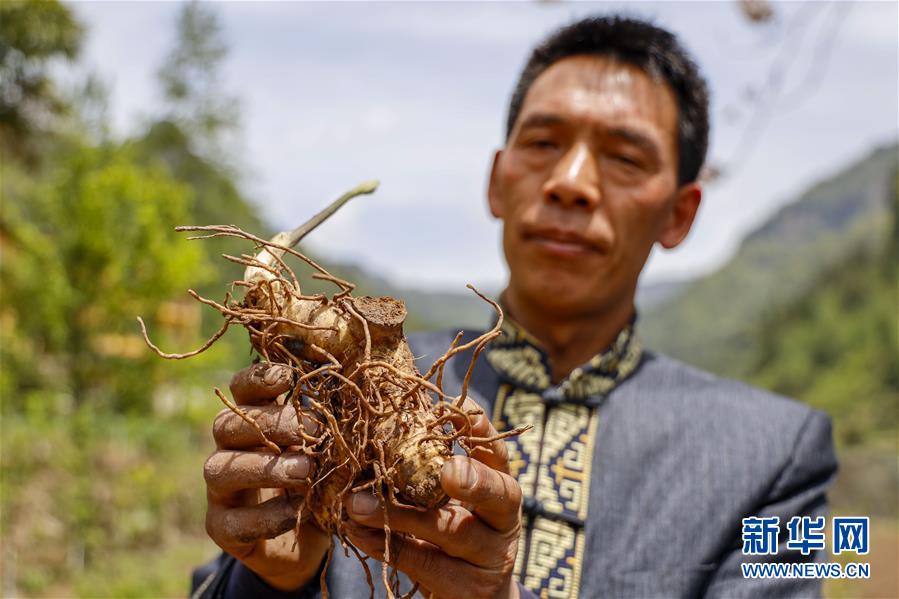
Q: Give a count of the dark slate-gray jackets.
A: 1